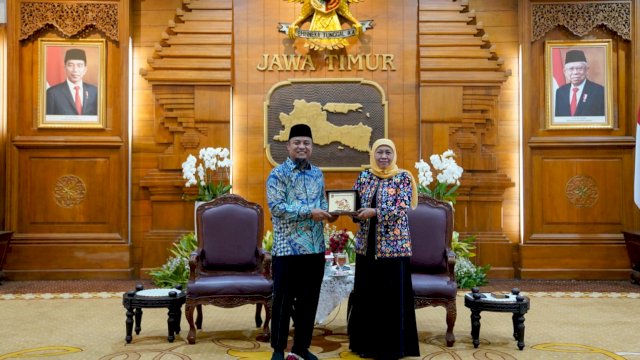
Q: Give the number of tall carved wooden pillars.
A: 2